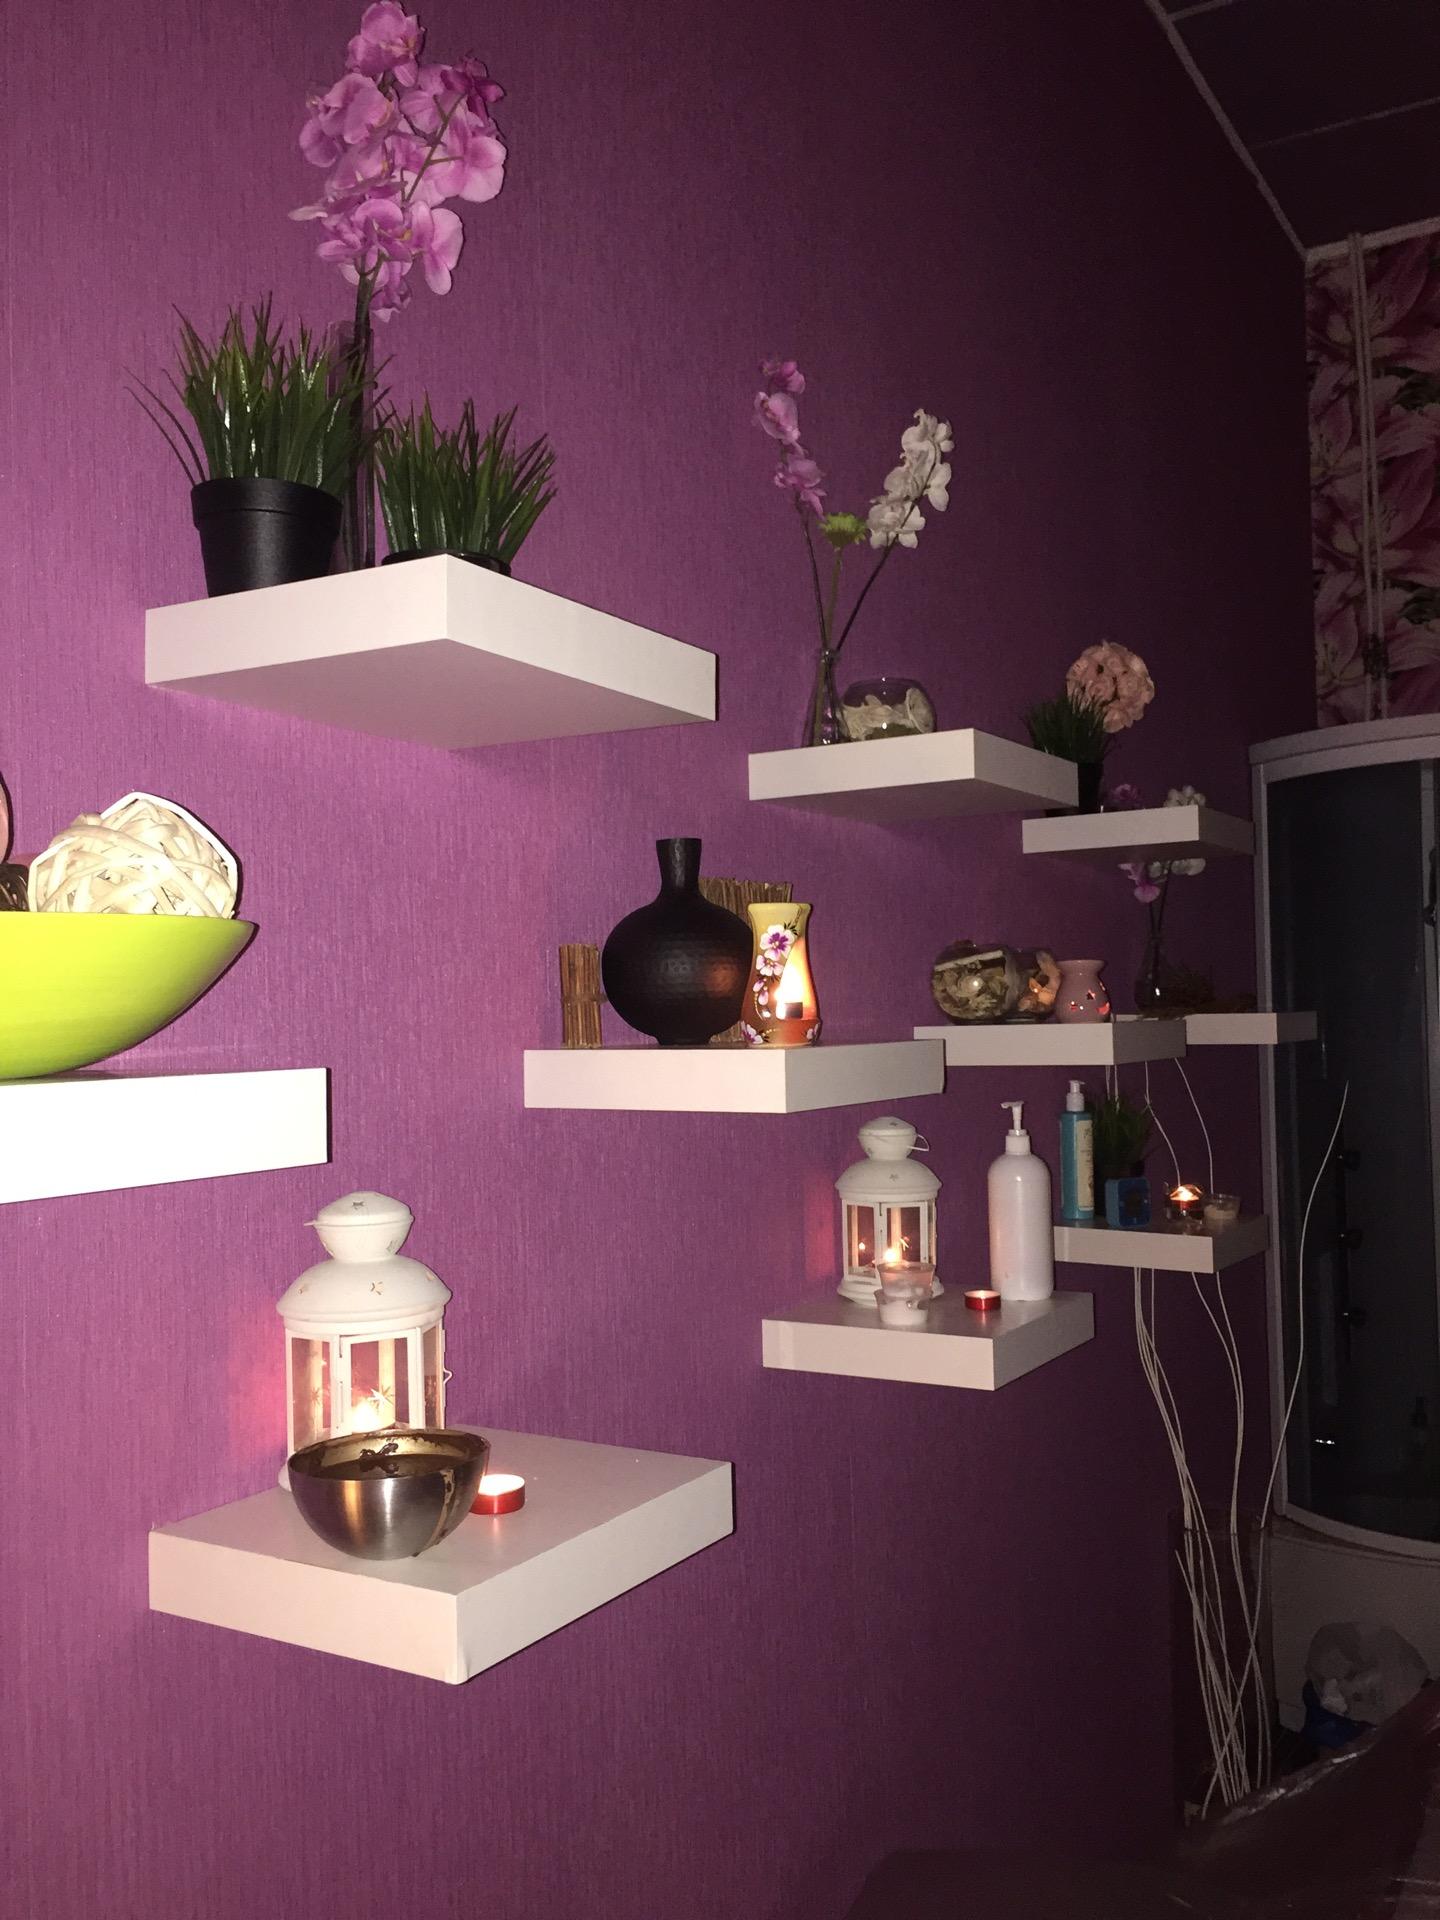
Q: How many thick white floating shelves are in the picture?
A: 10